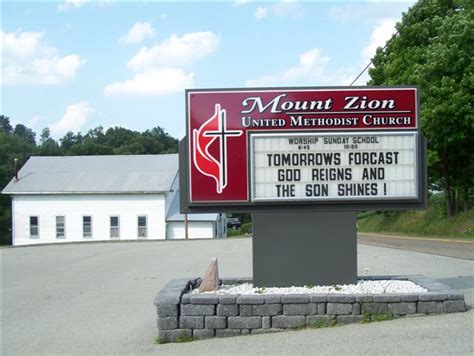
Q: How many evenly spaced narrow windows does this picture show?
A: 5